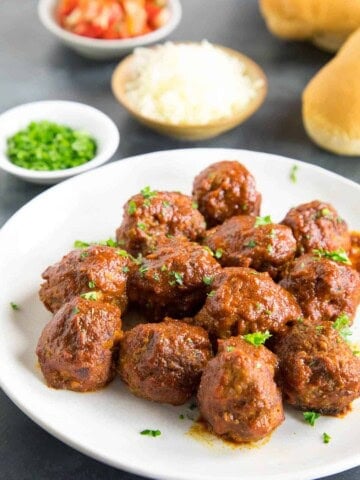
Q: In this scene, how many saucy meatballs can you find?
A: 12